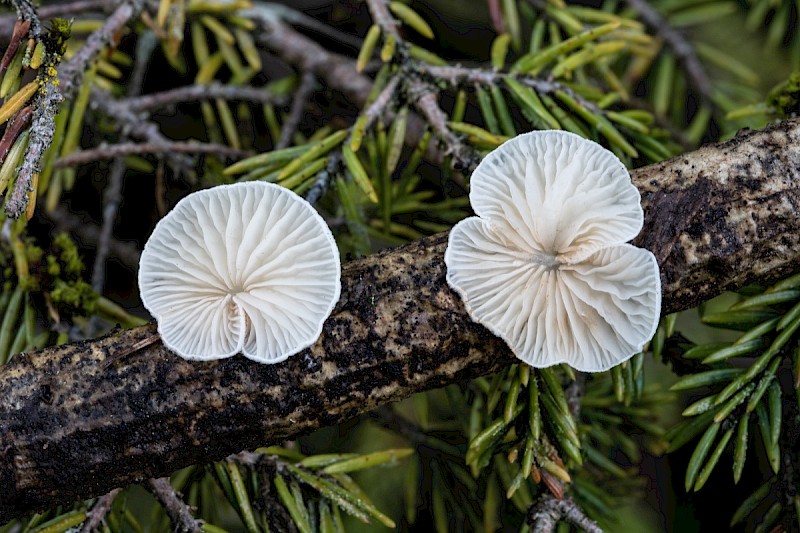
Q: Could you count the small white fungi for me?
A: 2